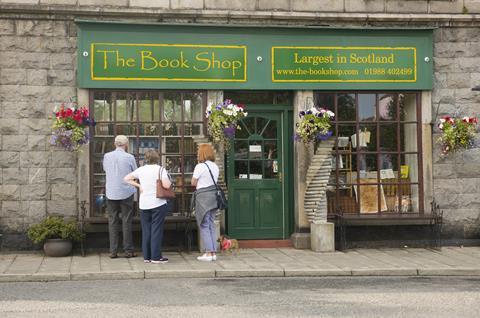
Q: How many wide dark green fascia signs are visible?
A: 1